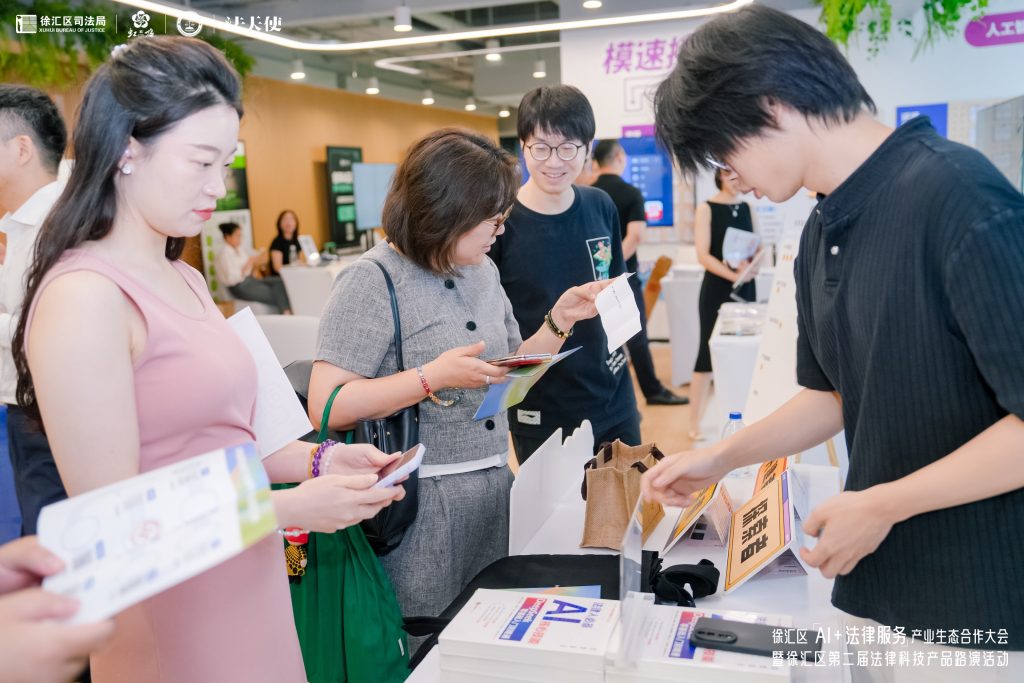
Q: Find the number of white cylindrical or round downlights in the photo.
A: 9